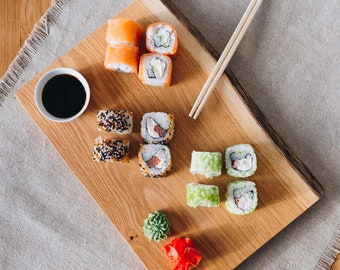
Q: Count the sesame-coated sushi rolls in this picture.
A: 4